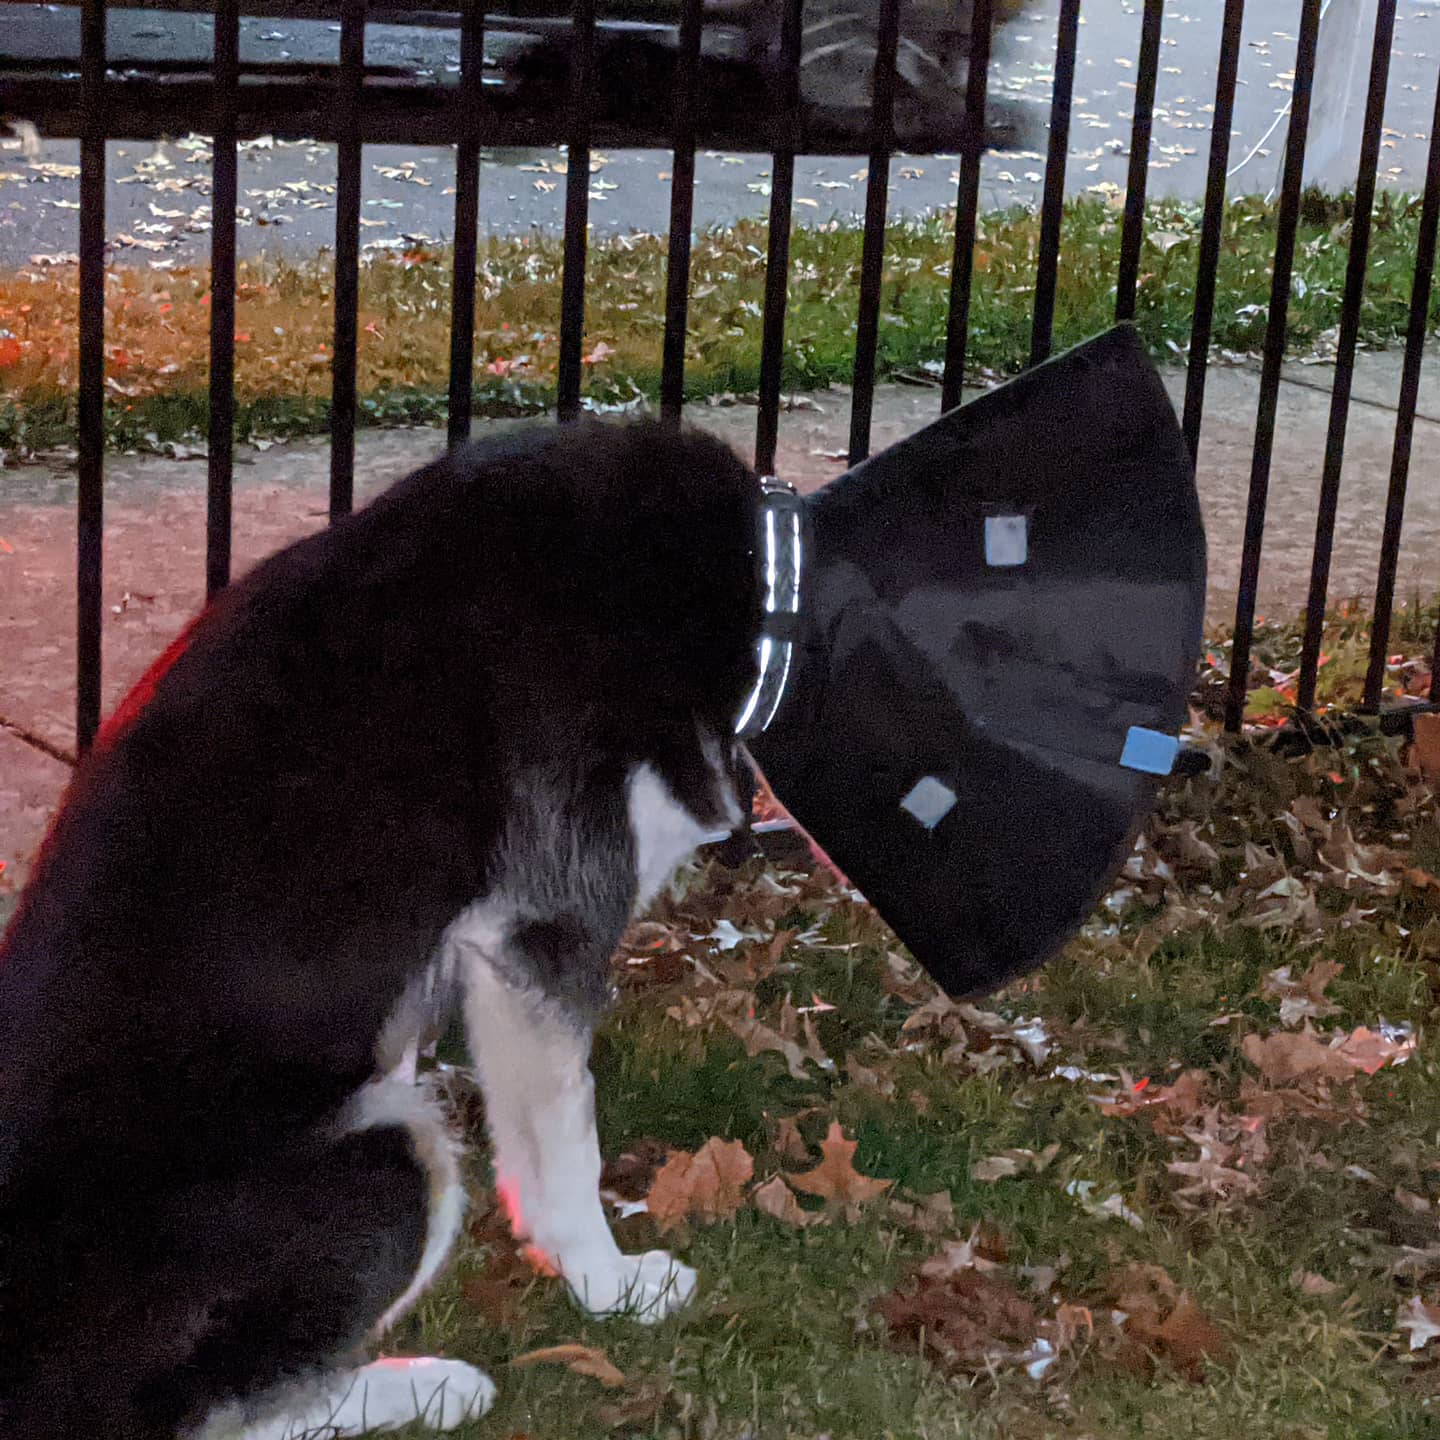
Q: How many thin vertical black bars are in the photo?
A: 15